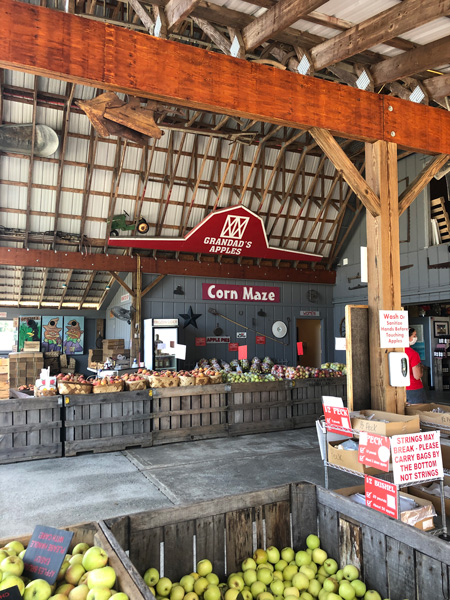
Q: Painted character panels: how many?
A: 3